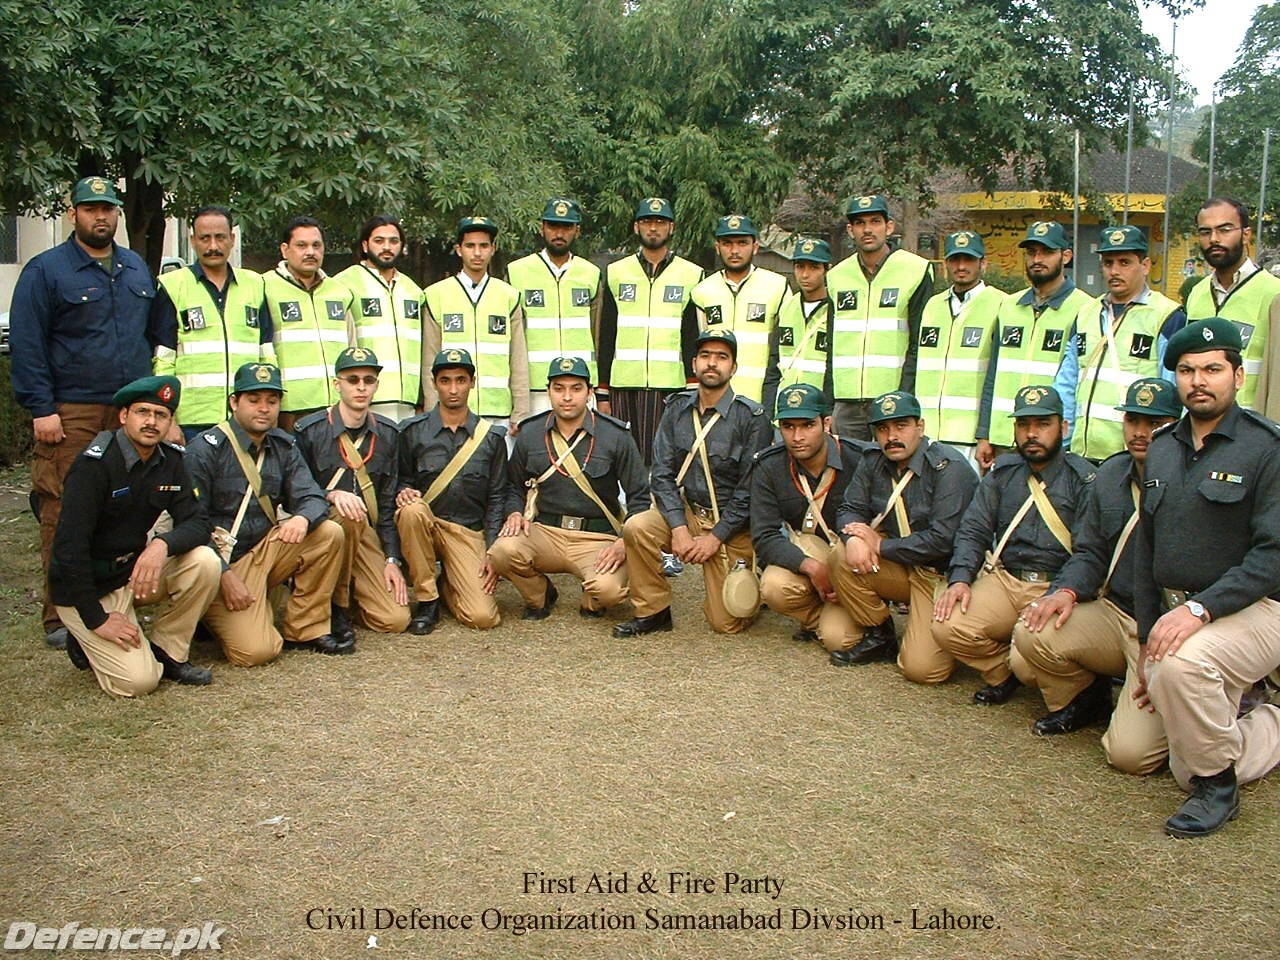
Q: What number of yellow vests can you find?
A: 13